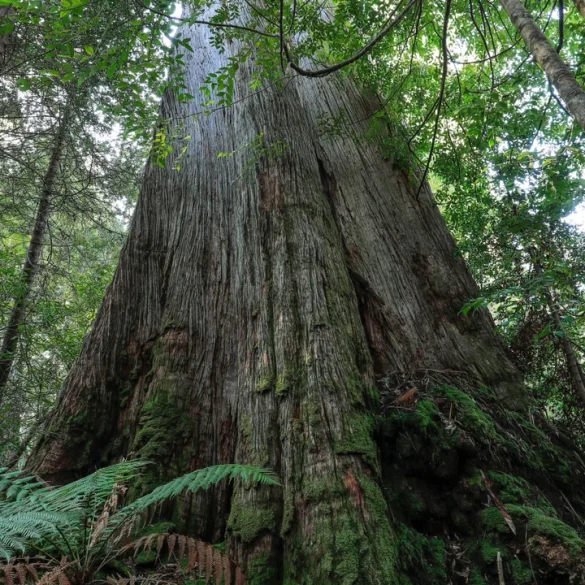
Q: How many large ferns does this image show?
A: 1